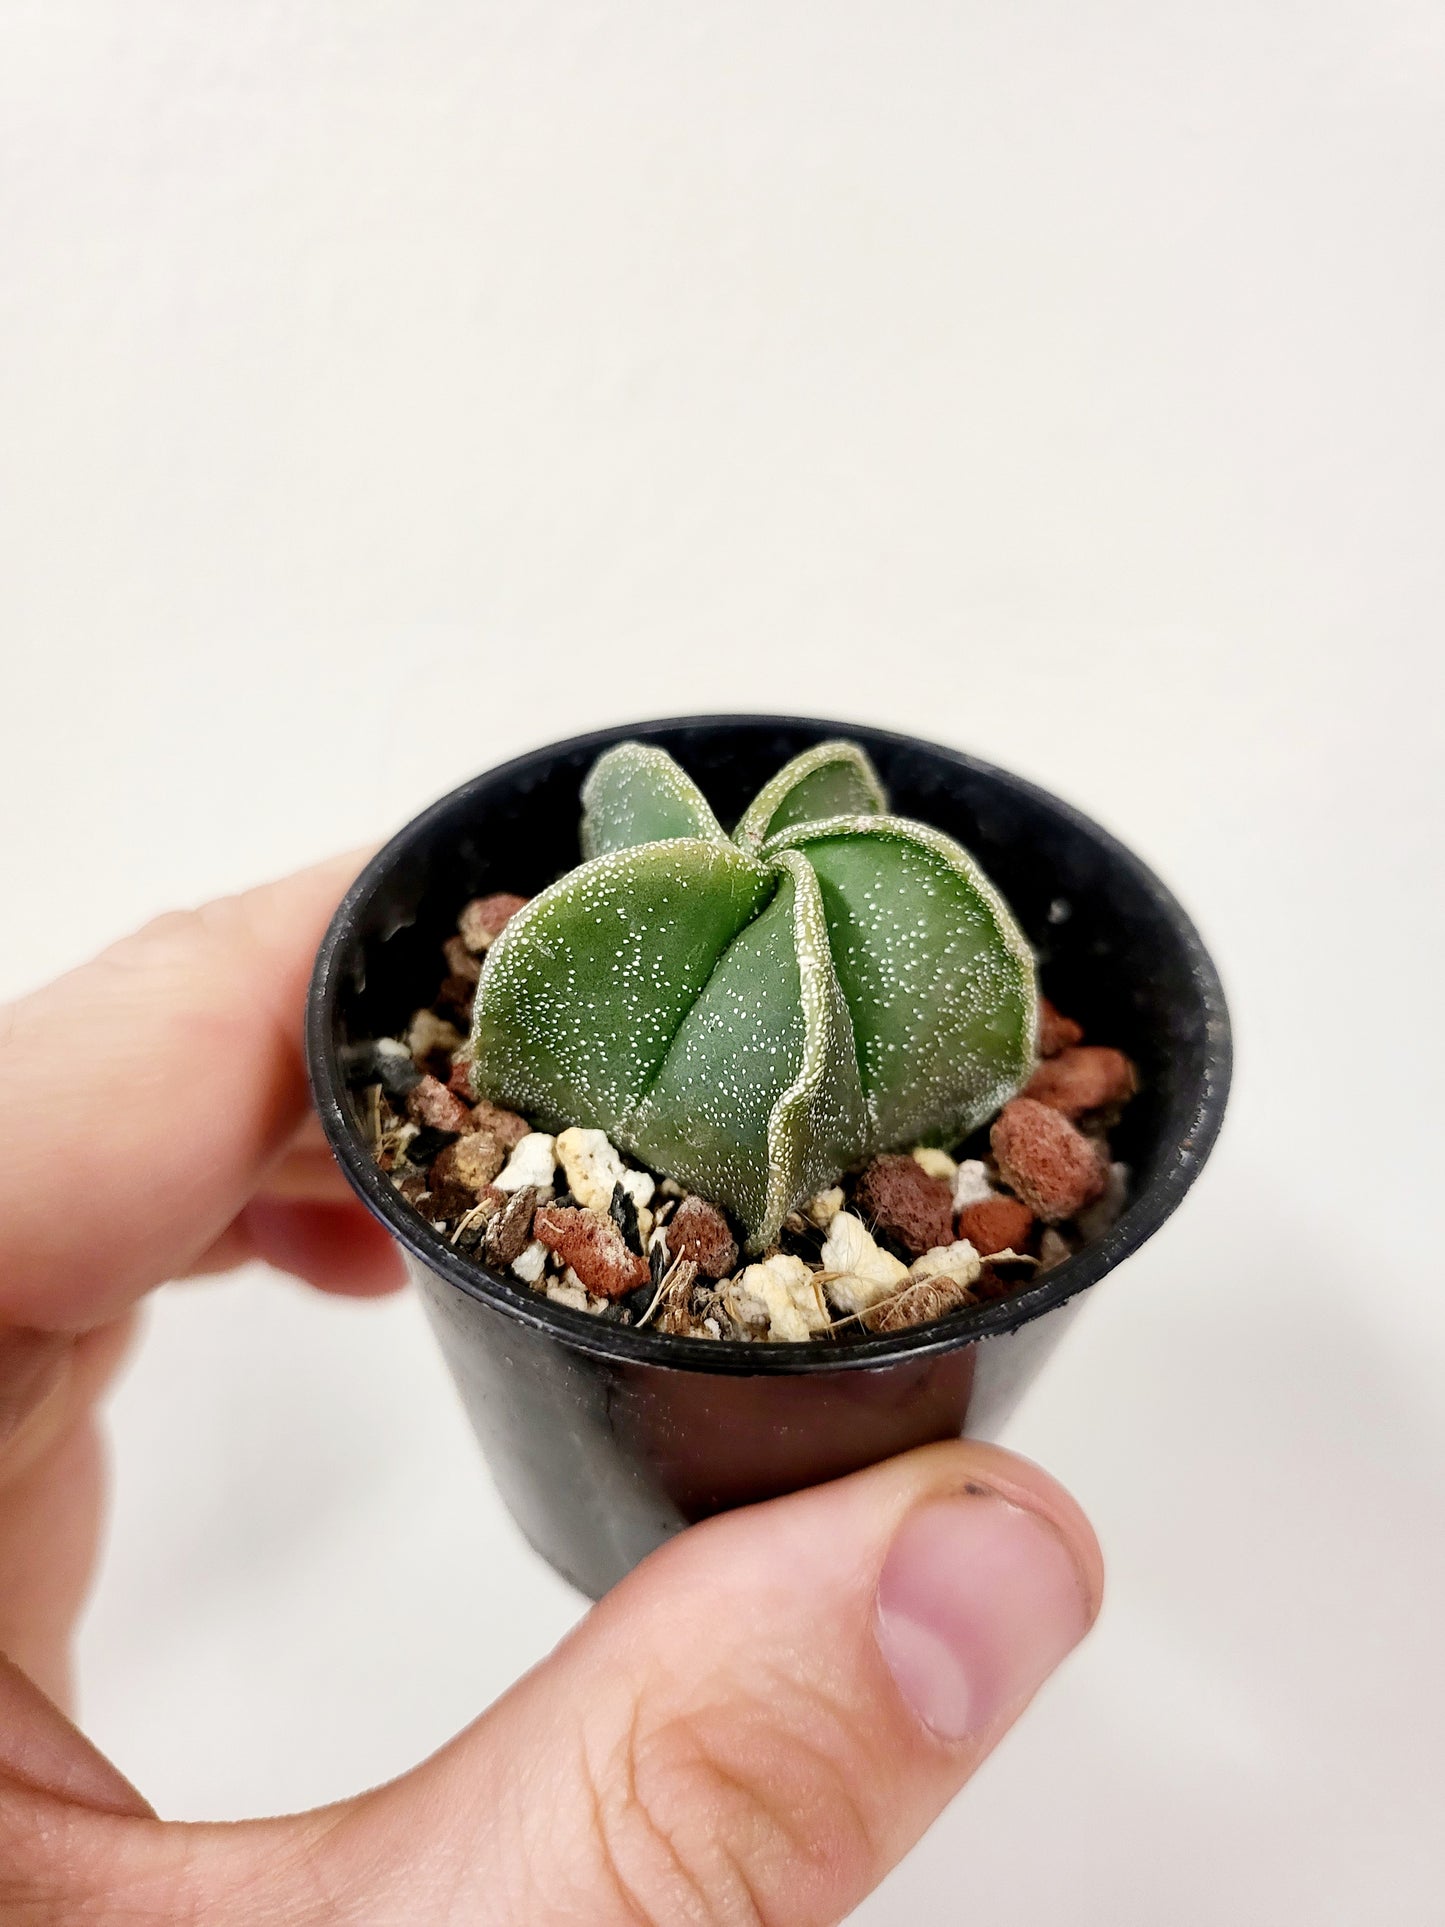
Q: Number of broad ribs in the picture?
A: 5